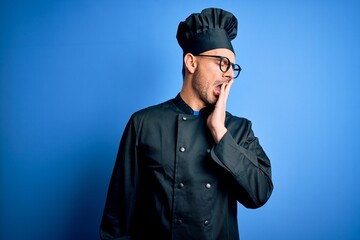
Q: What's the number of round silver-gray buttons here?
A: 7